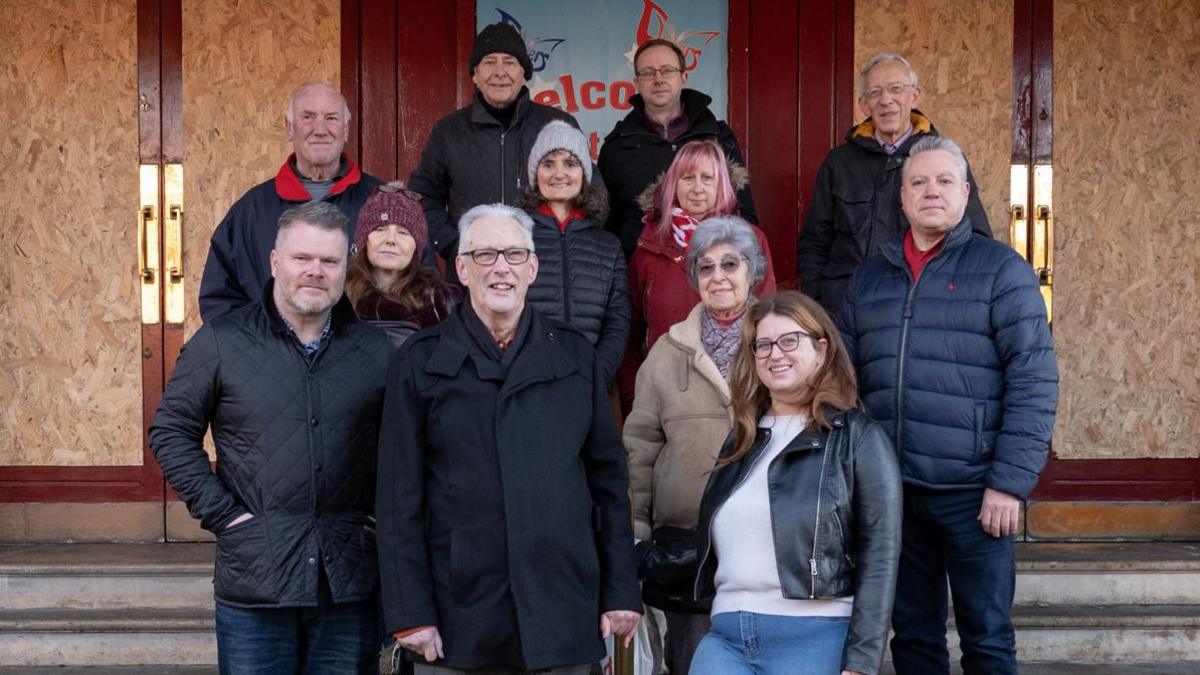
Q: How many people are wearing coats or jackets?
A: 12